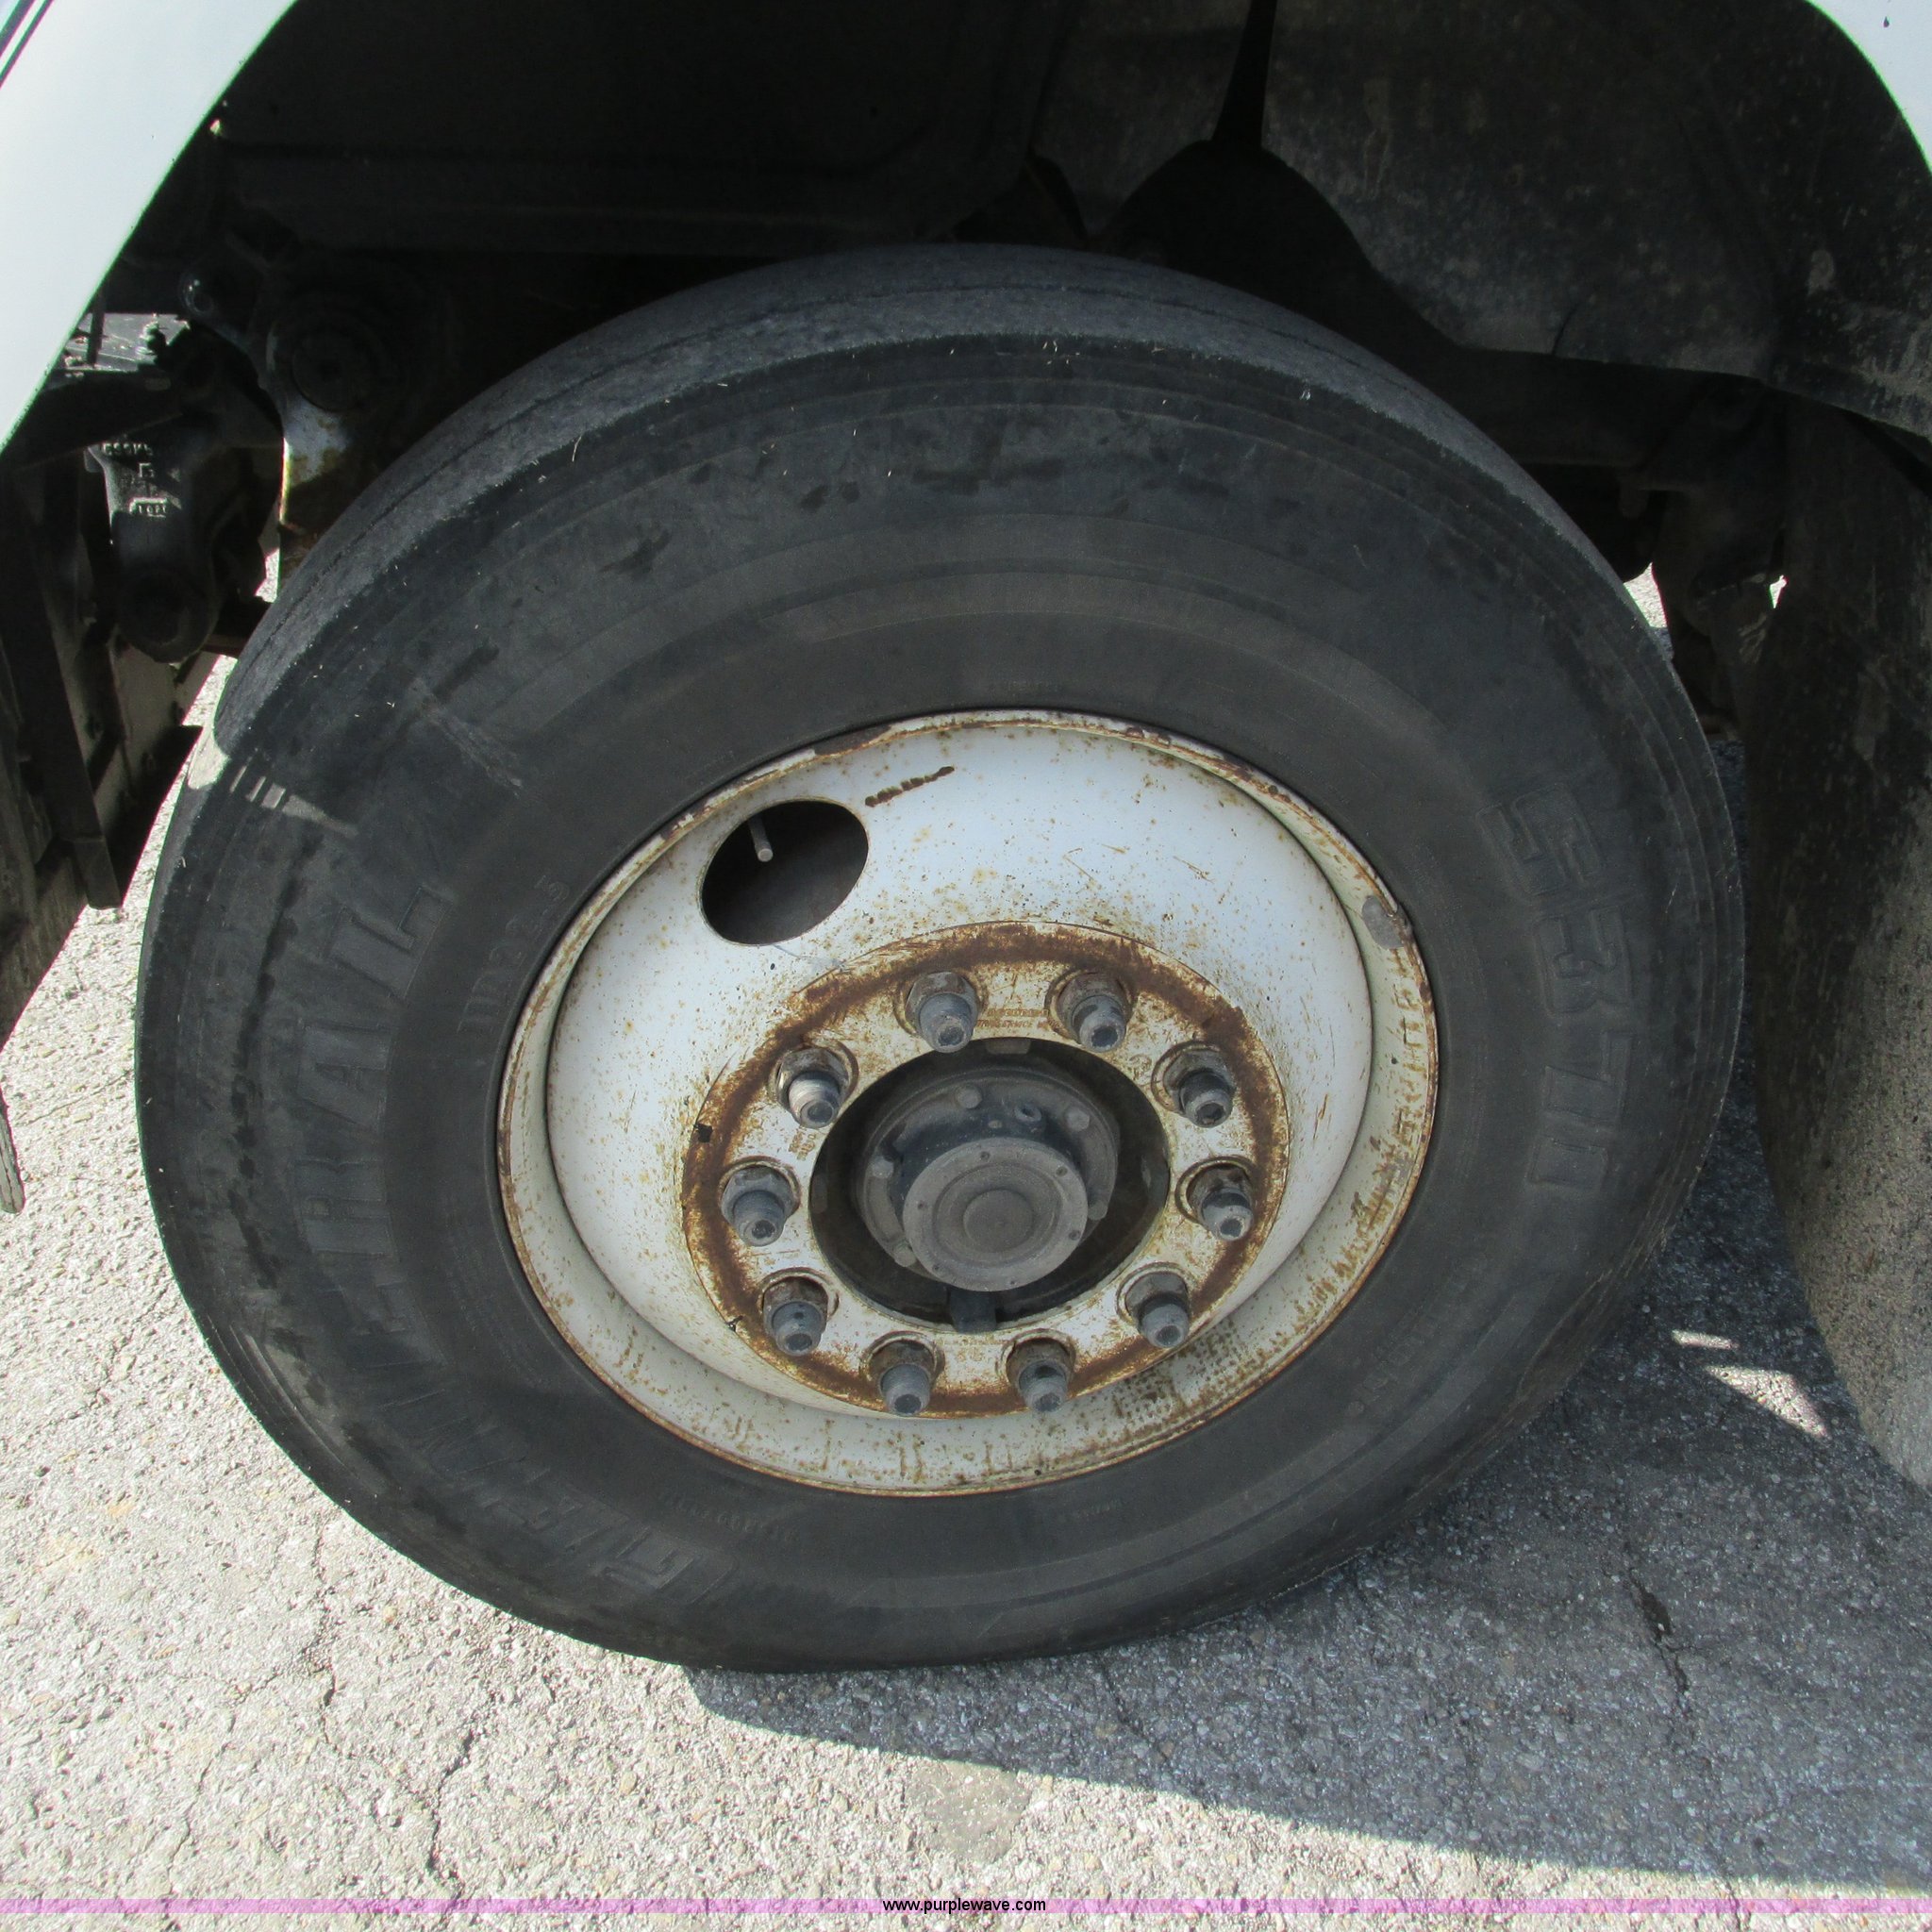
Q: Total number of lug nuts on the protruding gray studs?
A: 10